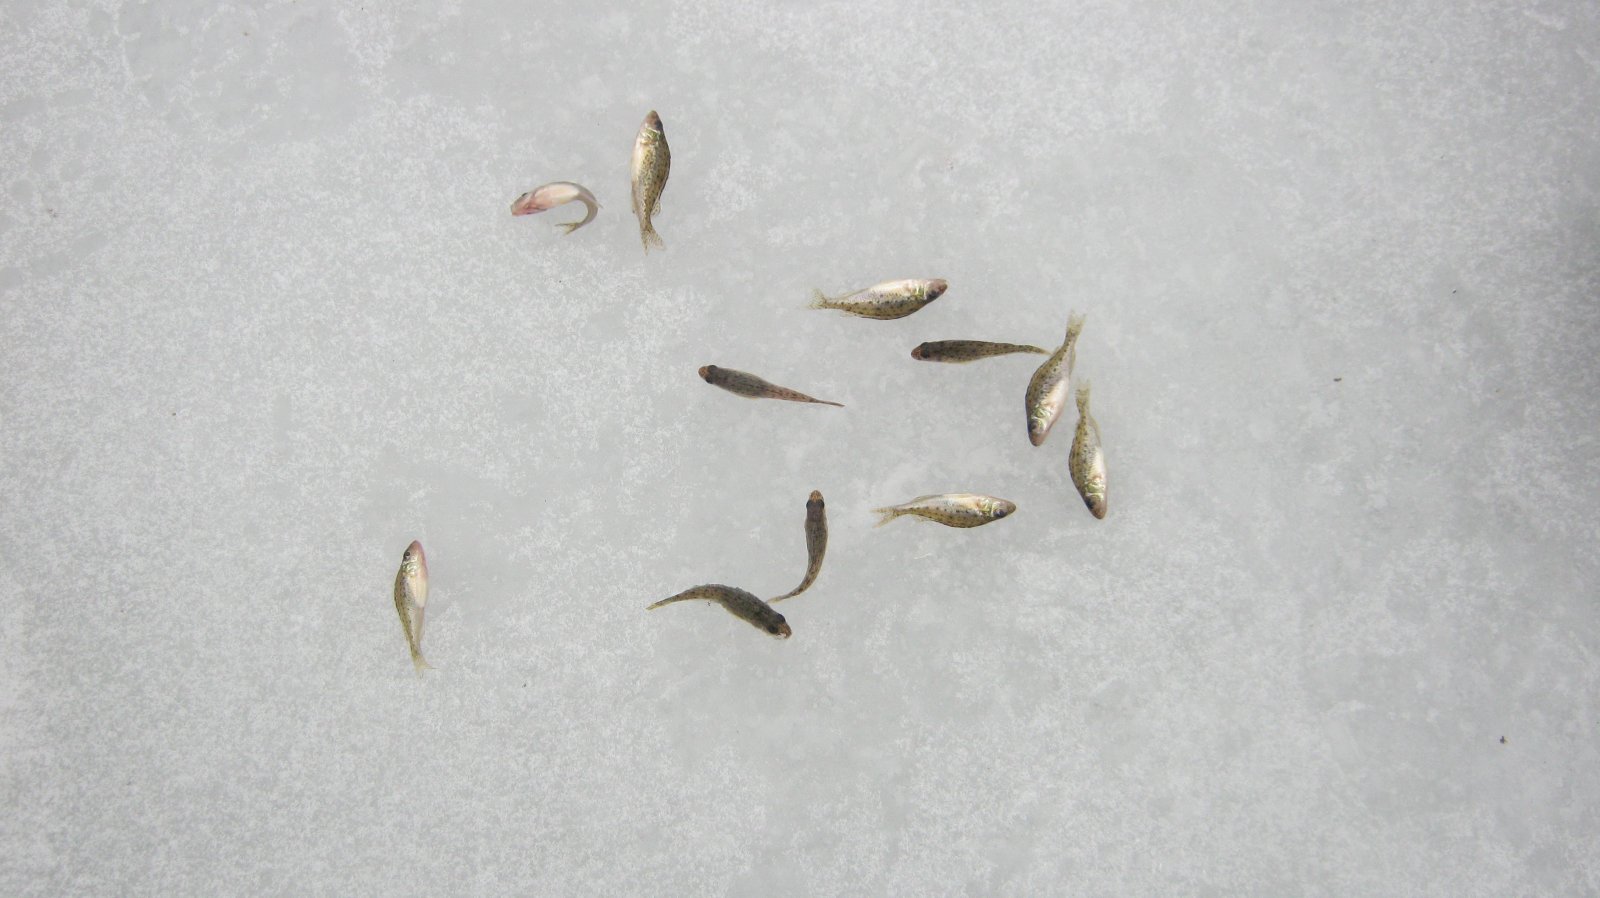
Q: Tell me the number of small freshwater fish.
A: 11